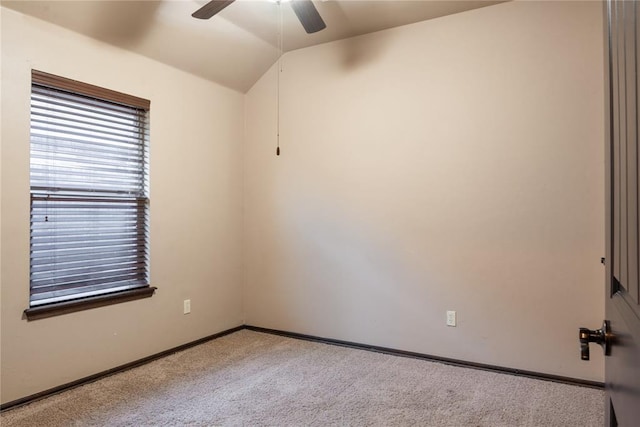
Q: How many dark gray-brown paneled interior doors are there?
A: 1